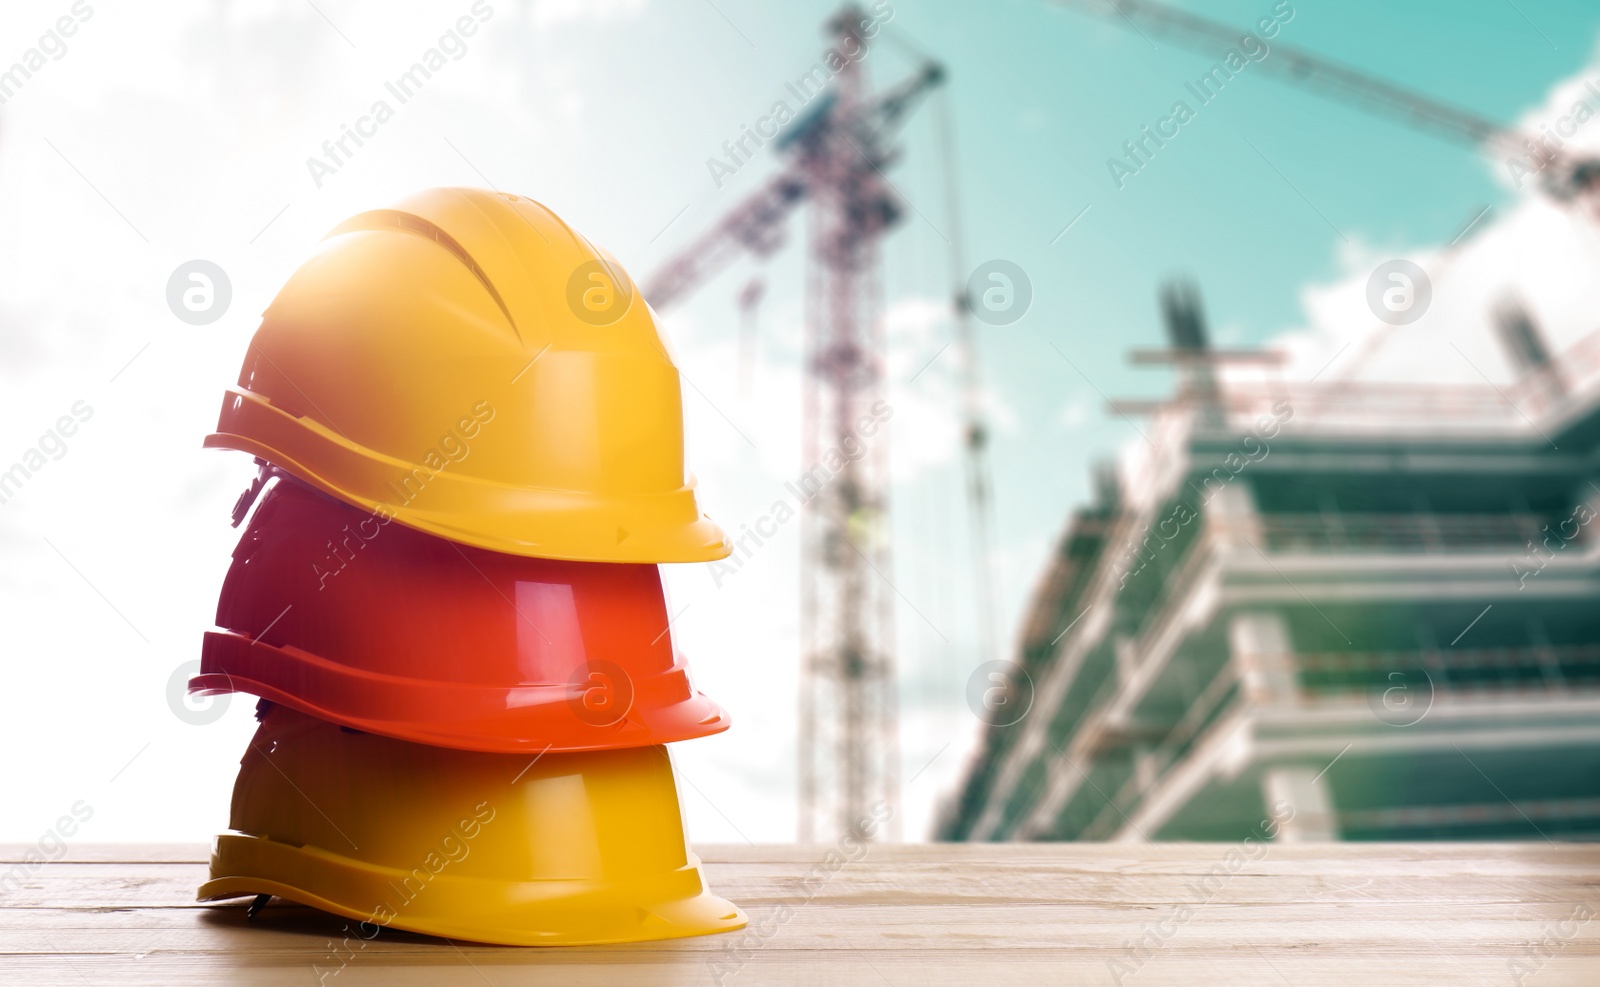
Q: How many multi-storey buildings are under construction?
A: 1